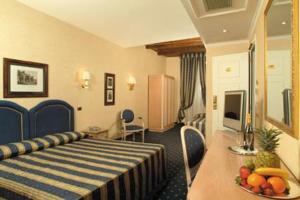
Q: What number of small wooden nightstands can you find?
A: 1